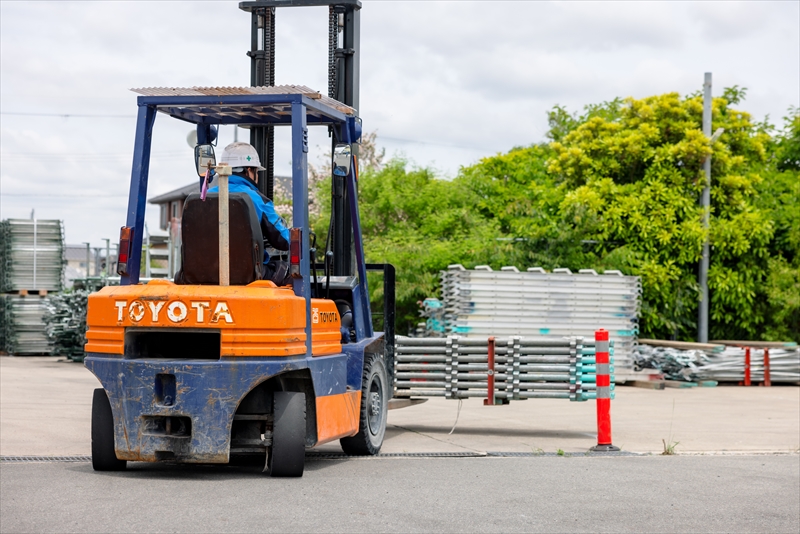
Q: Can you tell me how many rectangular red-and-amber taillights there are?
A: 2